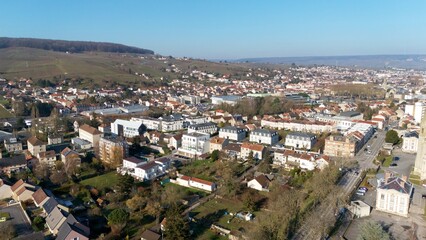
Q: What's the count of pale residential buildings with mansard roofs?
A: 4